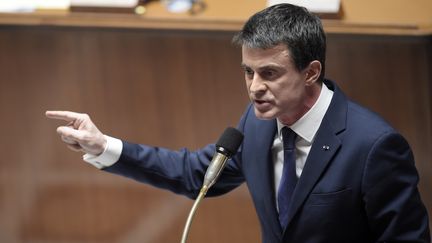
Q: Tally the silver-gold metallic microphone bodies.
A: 1